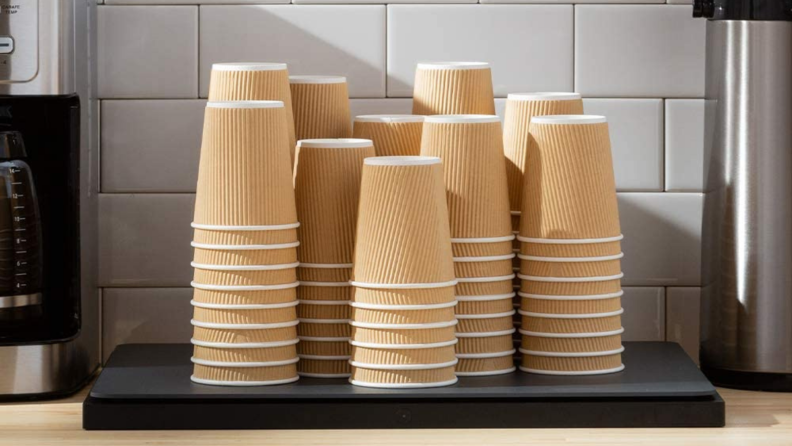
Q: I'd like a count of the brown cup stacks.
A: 10